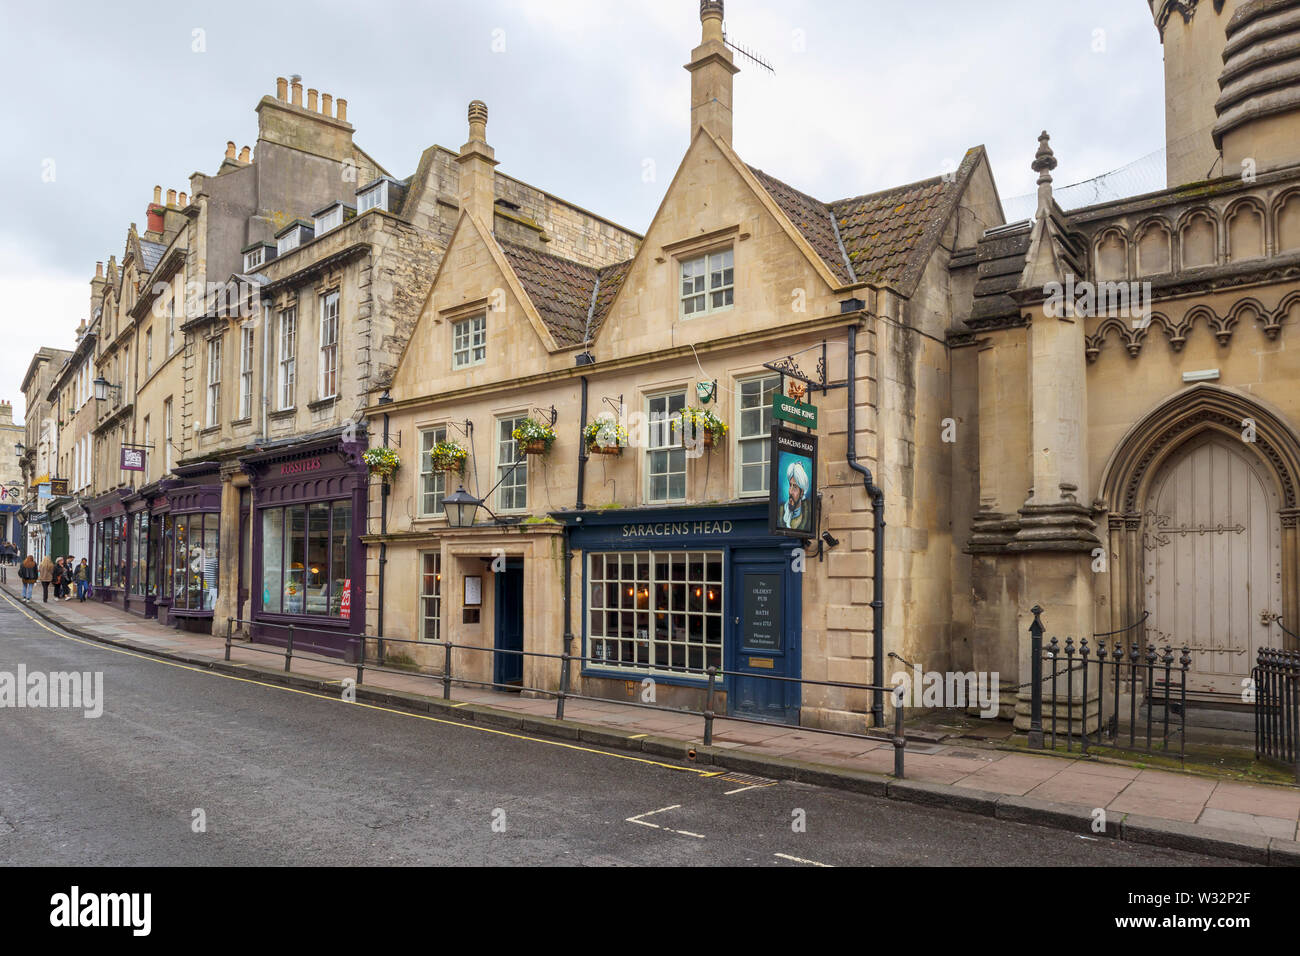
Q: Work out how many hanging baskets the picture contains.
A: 5